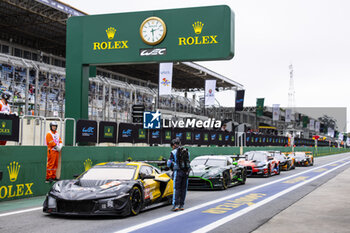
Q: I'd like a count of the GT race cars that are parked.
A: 5